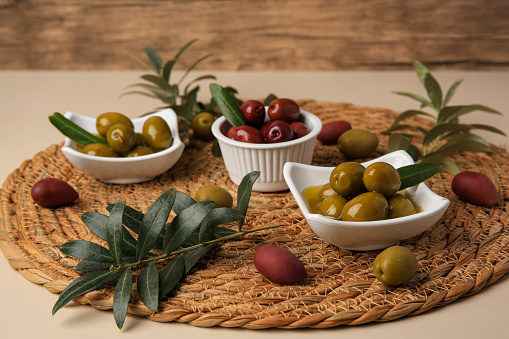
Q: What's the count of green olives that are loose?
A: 4